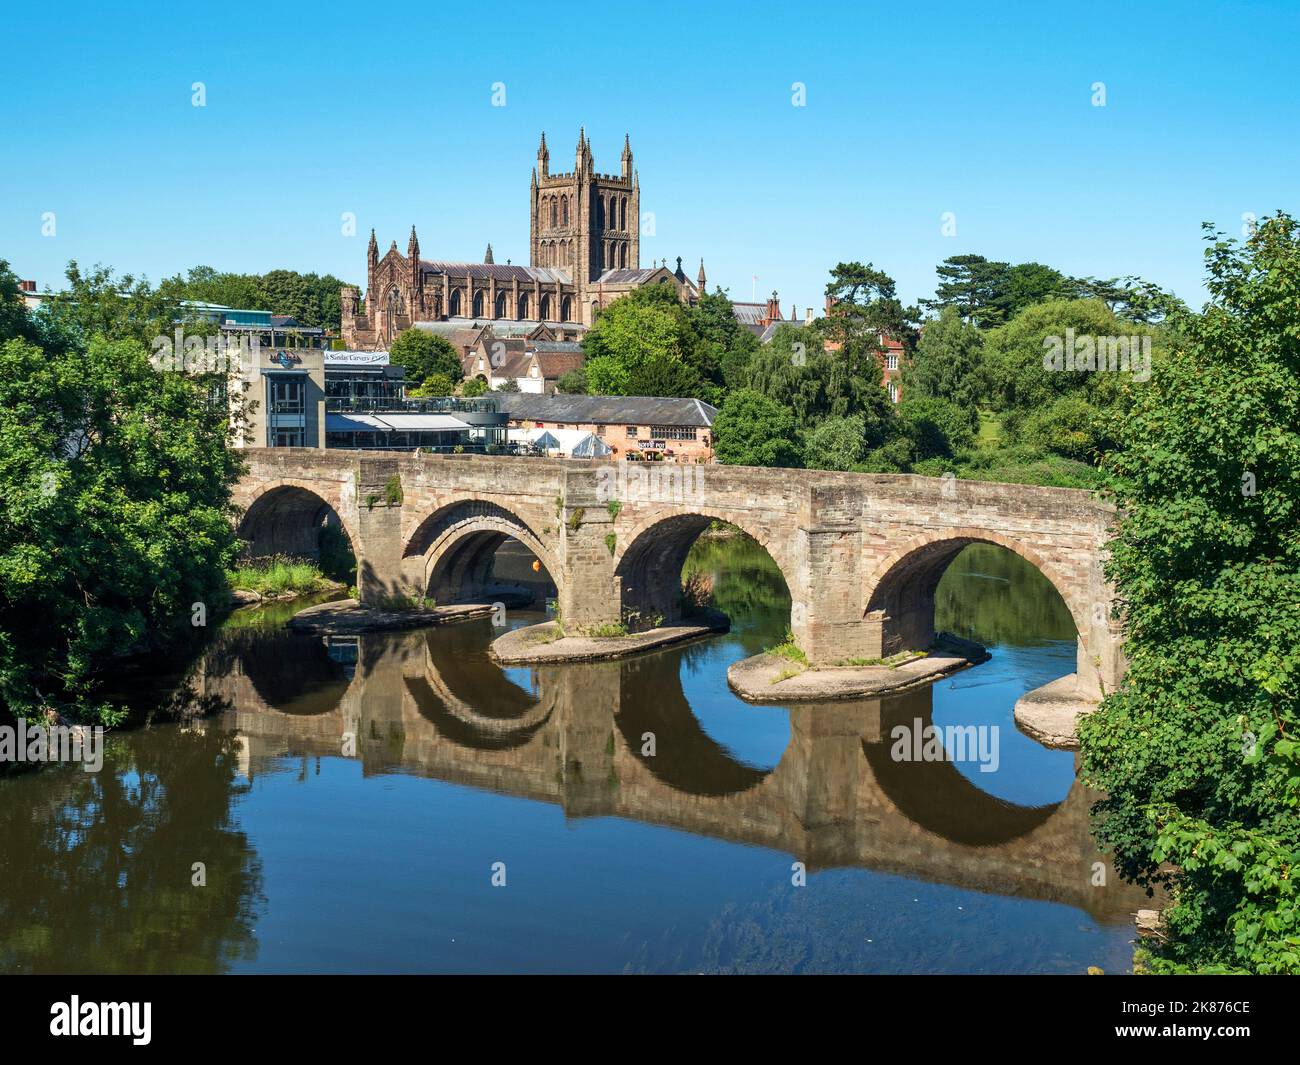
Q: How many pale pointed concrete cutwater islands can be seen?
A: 4